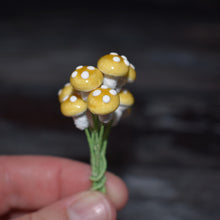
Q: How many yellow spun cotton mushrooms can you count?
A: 7